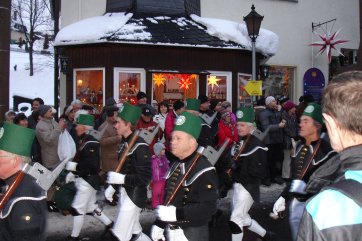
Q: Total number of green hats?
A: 7